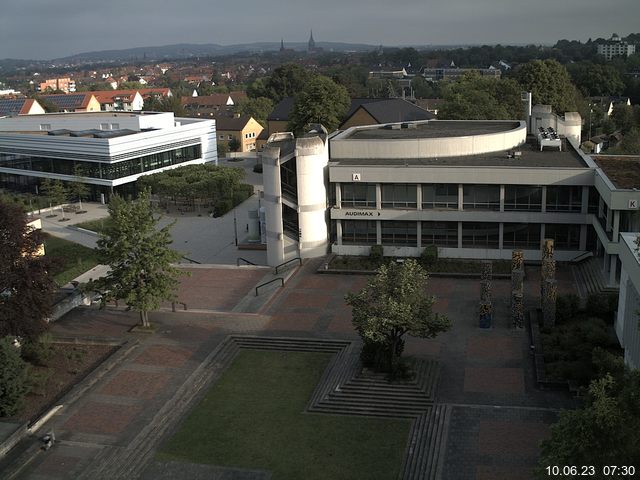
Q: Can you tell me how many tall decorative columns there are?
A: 3